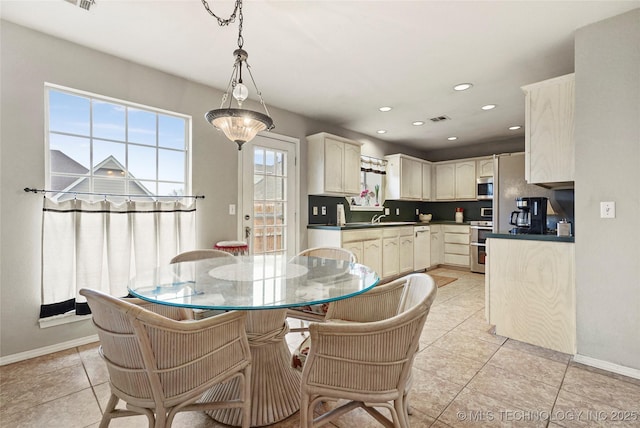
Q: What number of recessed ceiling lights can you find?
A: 7